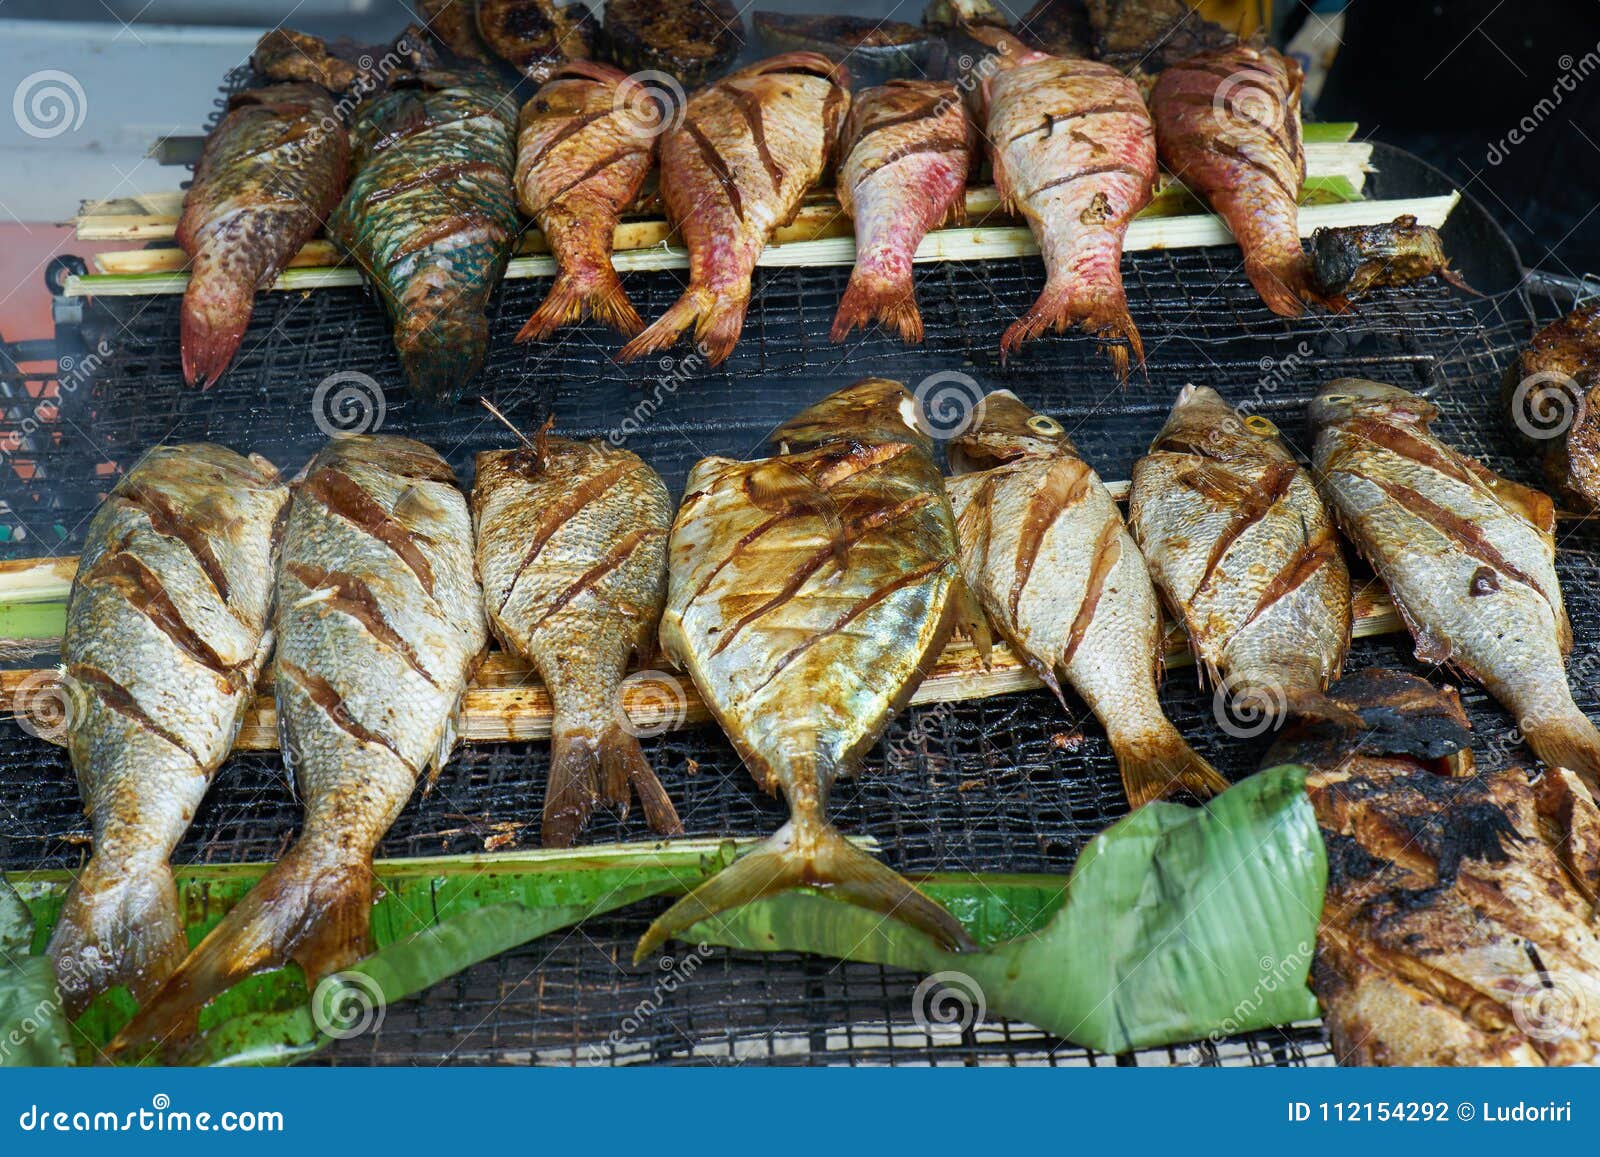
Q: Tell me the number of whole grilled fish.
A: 14